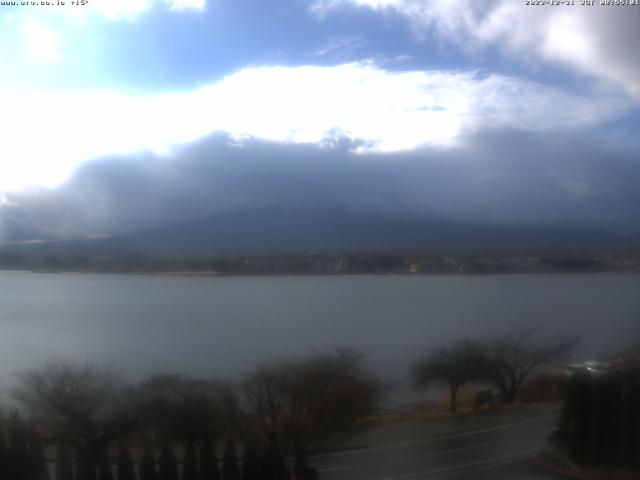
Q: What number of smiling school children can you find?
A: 0